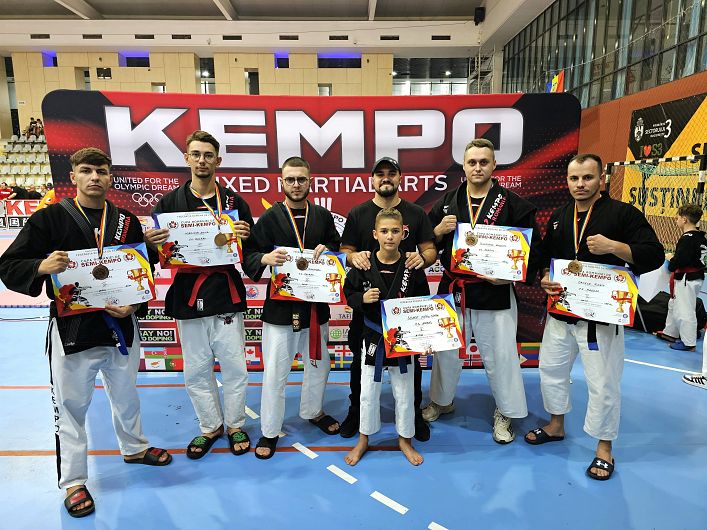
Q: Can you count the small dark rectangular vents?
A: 9